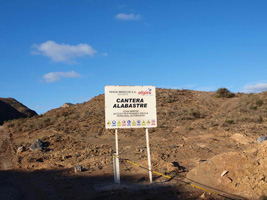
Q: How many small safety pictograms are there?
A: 10